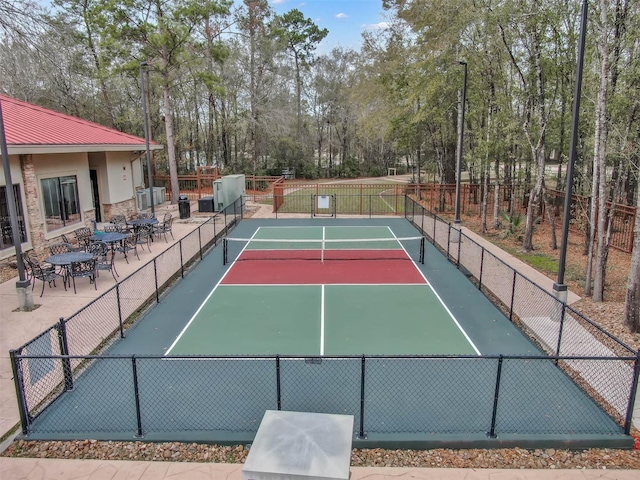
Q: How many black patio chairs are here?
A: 12